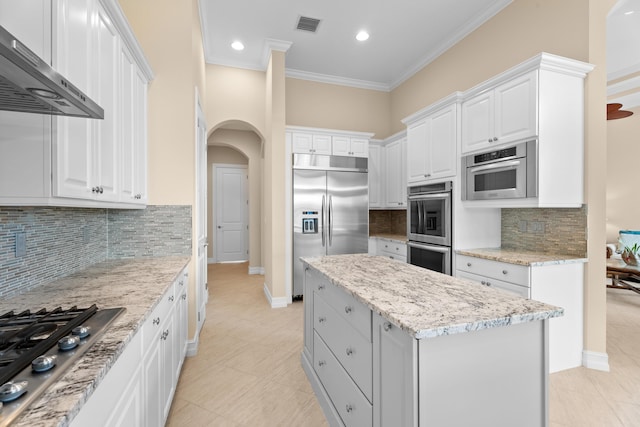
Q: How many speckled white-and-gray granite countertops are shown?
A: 4